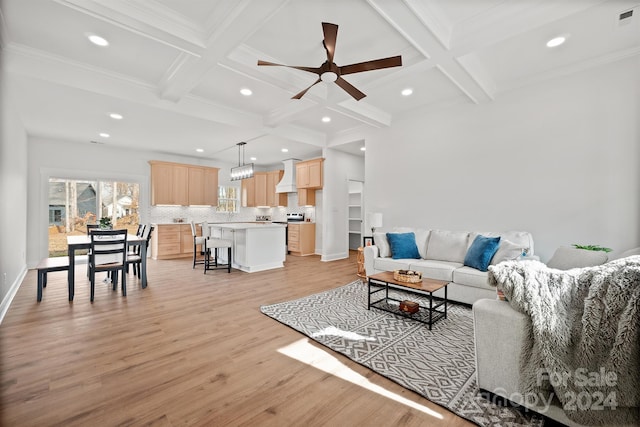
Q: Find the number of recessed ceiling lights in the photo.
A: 11